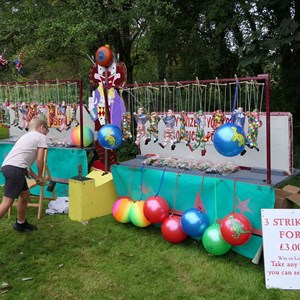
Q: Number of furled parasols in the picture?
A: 0